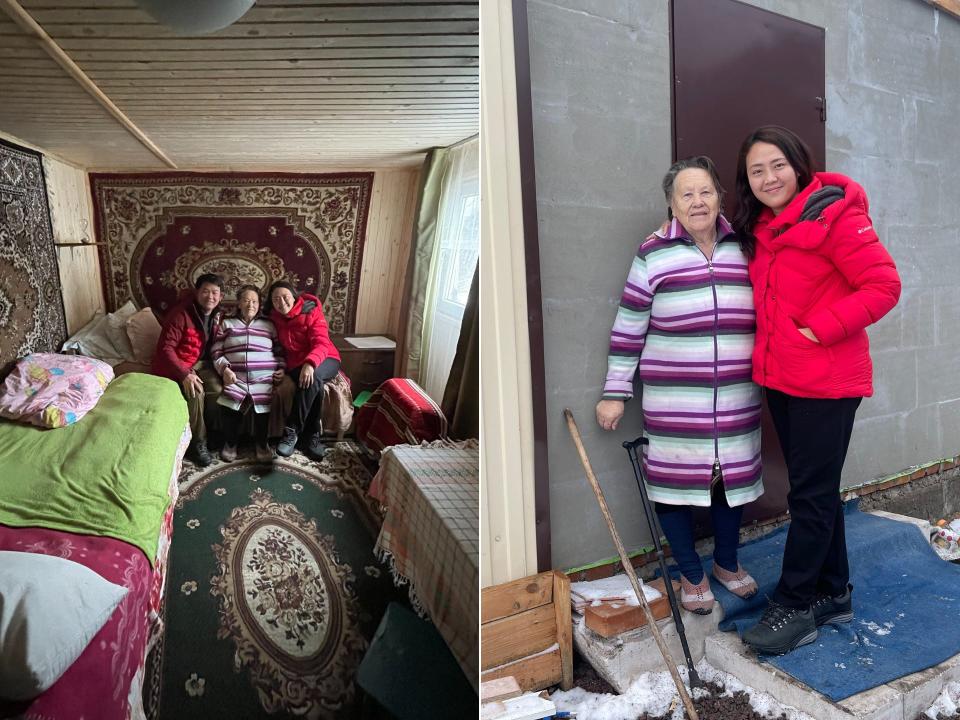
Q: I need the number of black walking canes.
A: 1